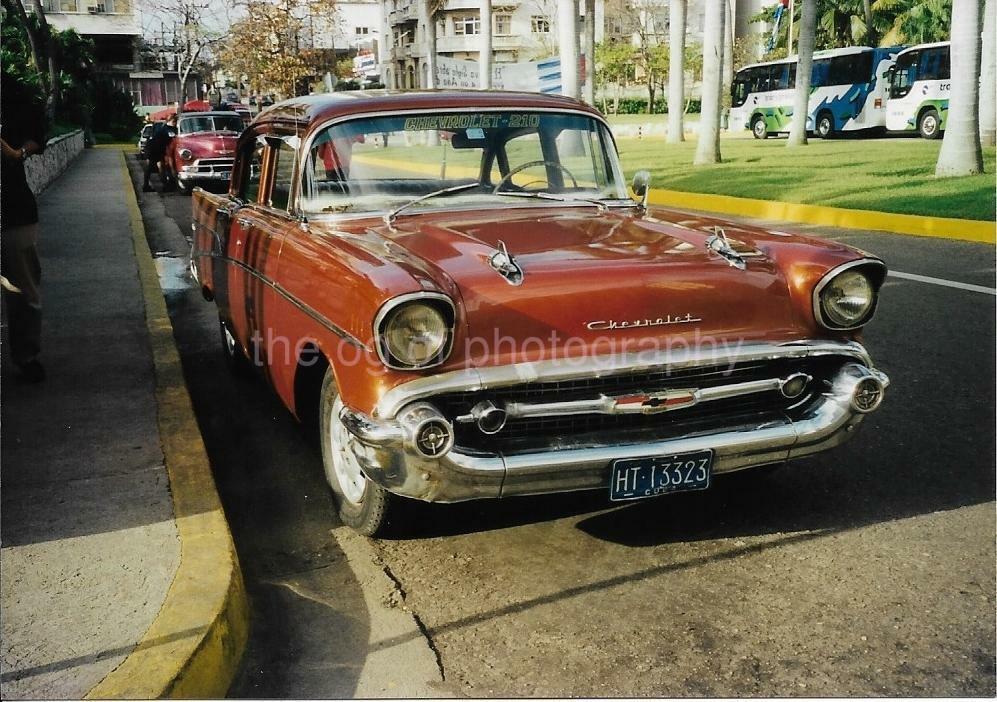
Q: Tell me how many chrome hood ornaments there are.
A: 2